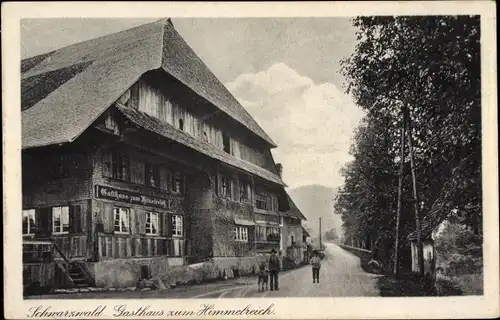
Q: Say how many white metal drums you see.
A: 0